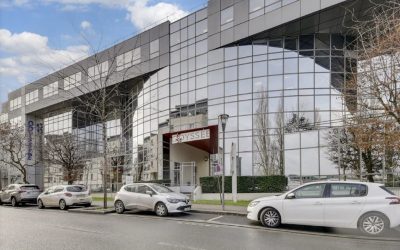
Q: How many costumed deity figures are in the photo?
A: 0